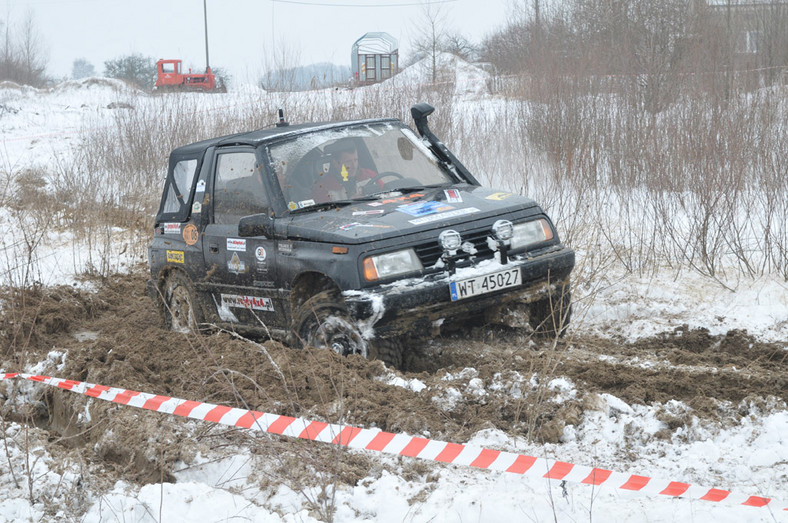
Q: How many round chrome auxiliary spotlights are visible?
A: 2